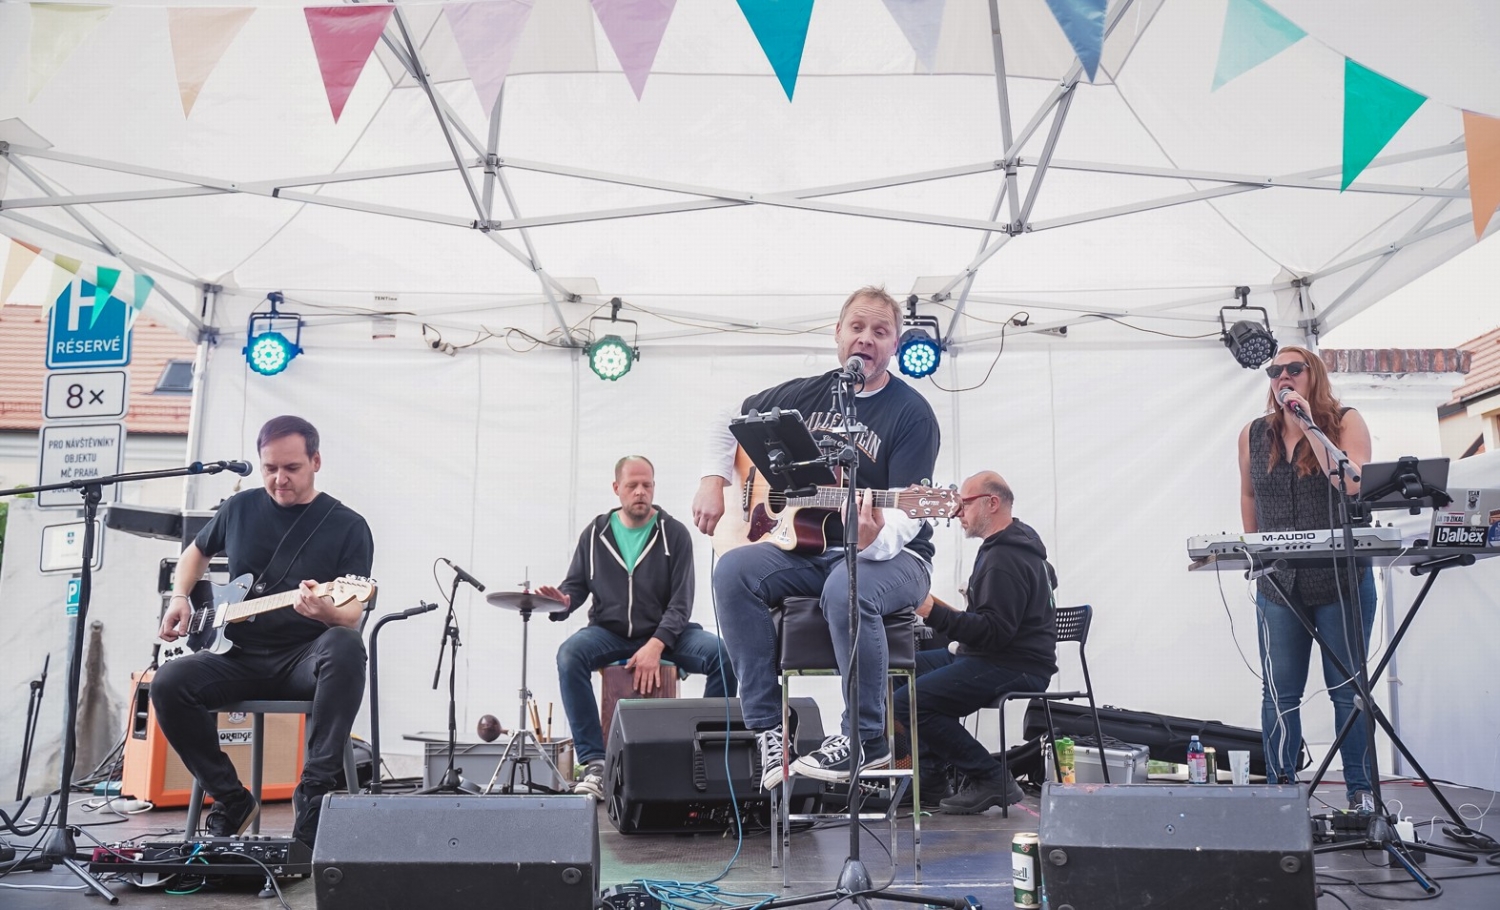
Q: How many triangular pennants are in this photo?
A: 15